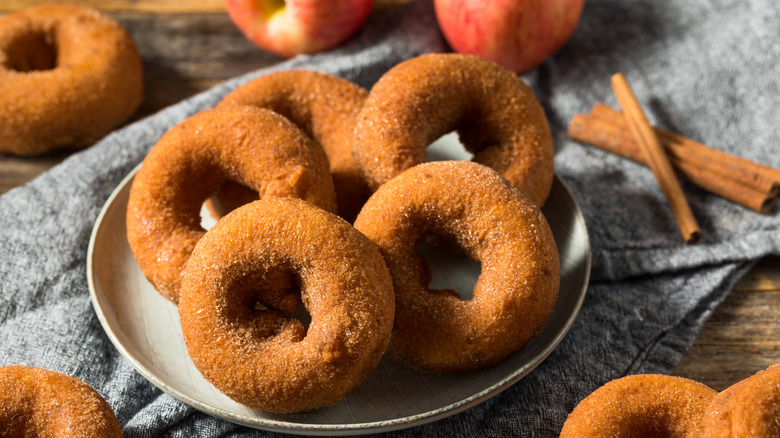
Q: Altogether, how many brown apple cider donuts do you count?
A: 9